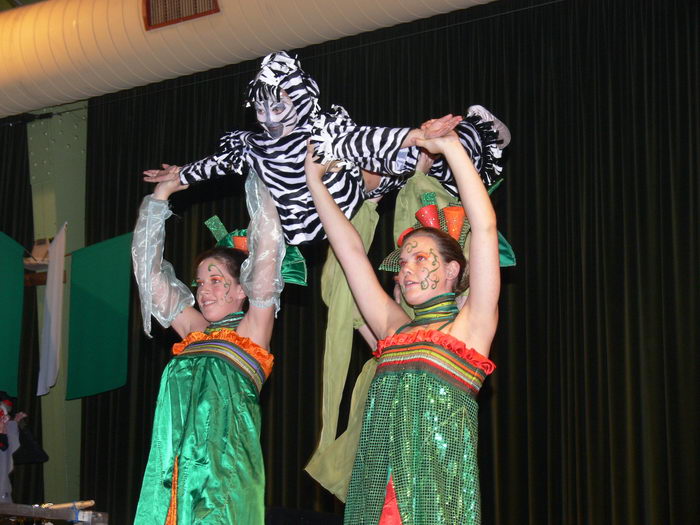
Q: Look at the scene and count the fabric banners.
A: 3